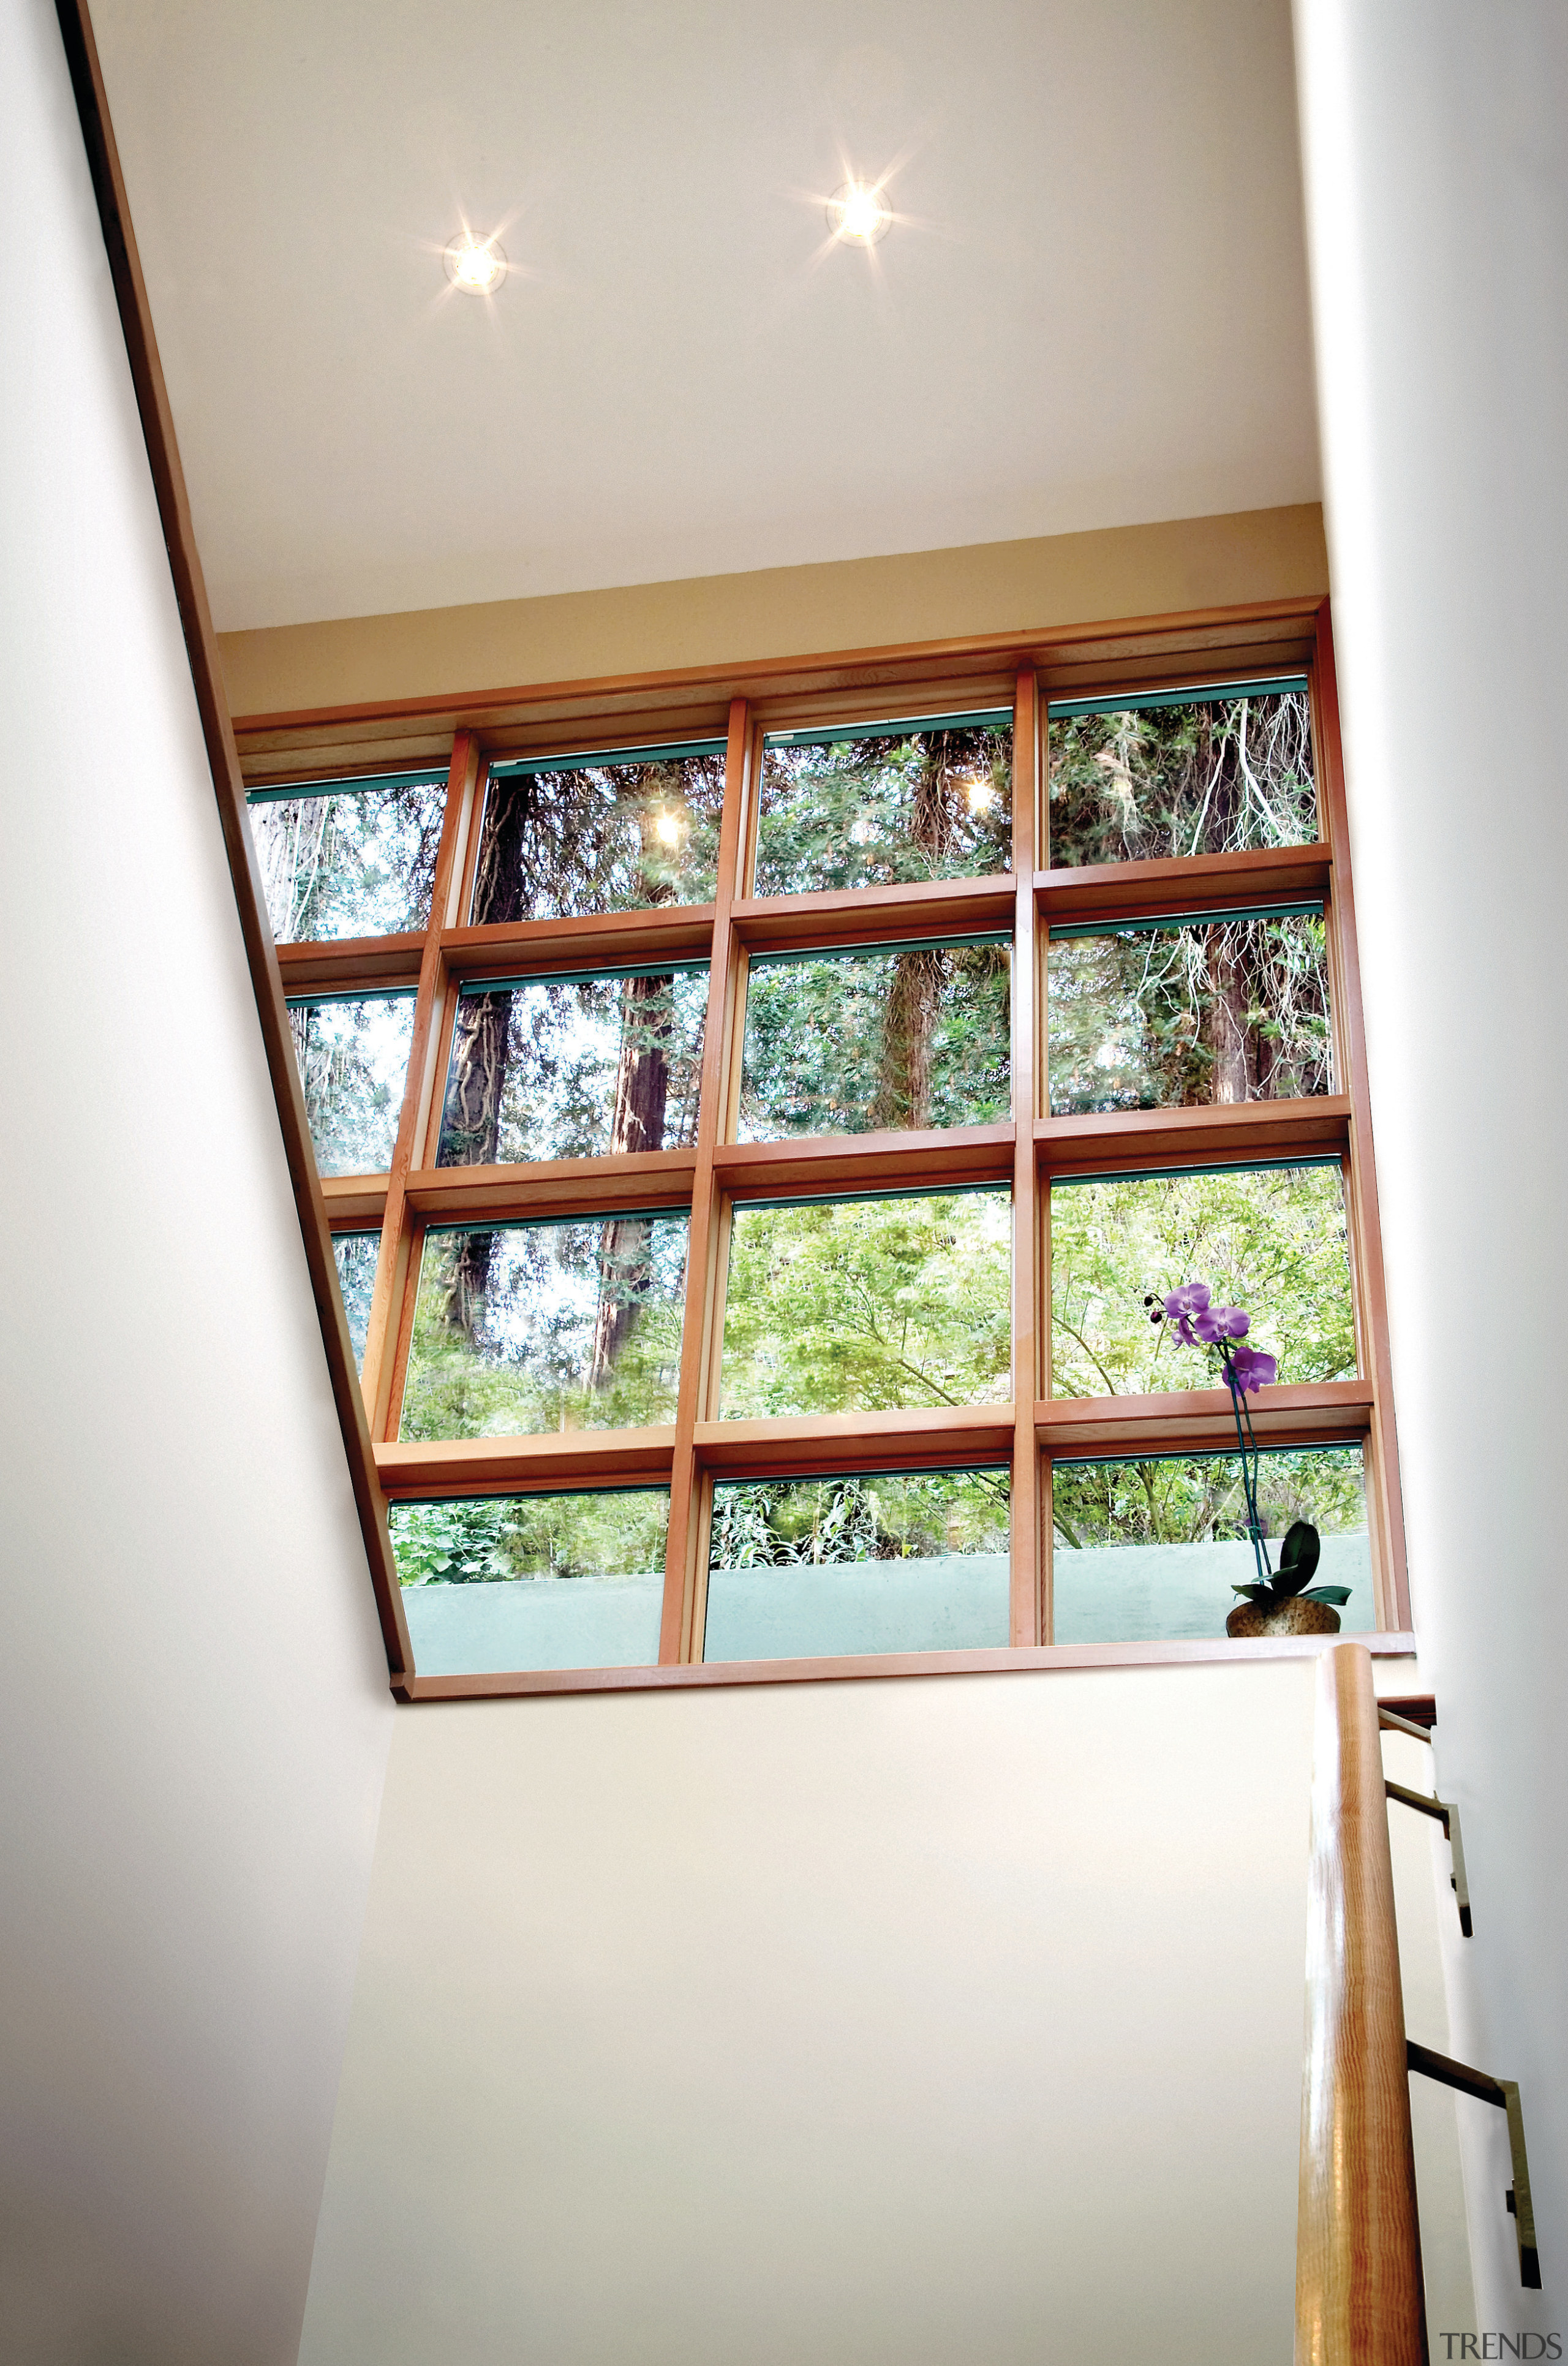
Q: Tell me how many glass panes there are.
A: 15